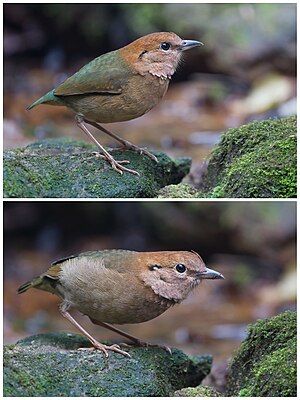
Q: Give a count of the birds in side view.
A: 2